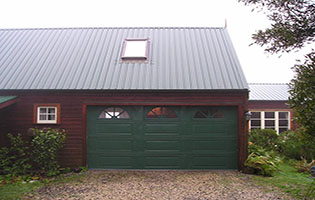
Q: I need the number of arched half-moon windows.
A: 3